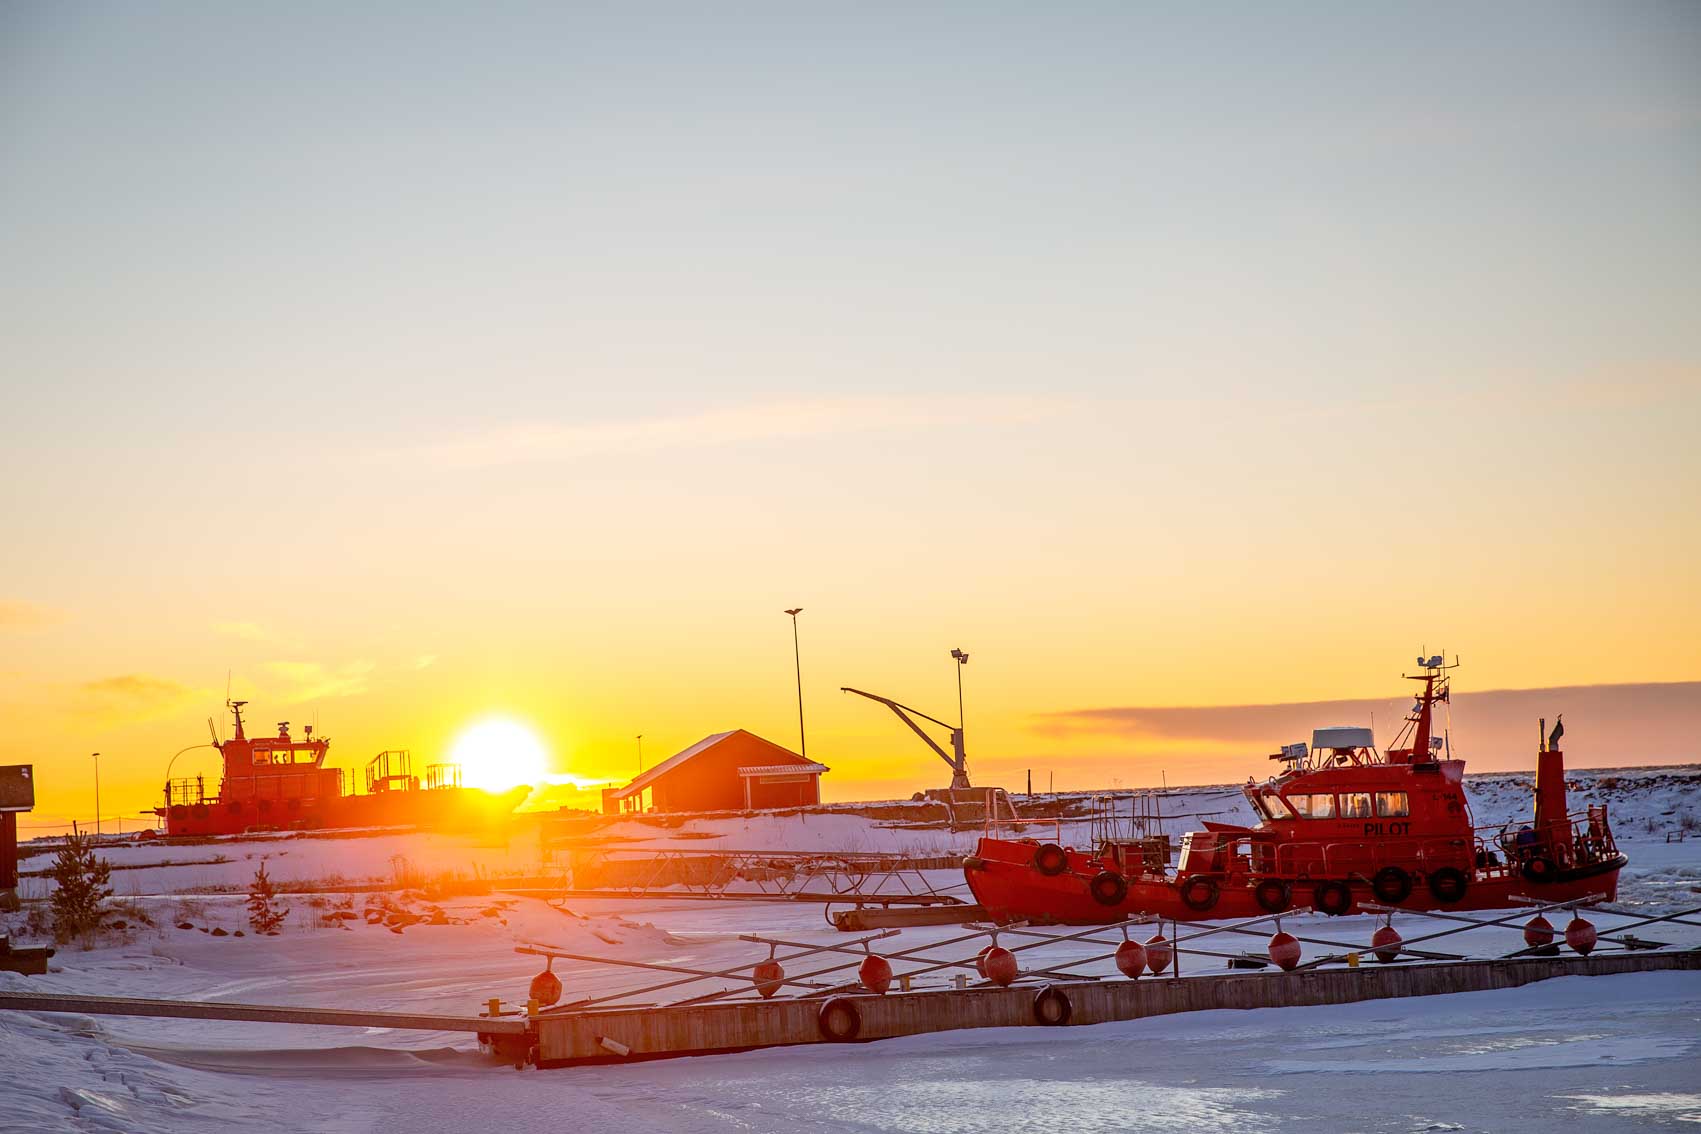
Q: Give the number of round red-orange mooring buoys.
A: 11